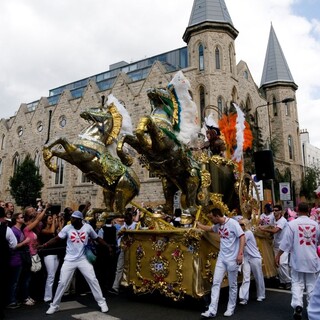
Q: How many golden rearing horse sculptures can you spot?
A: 2